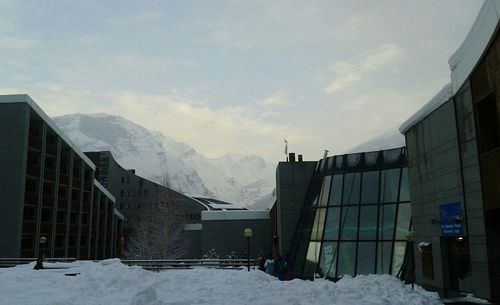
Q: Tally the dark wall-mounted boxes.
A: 1